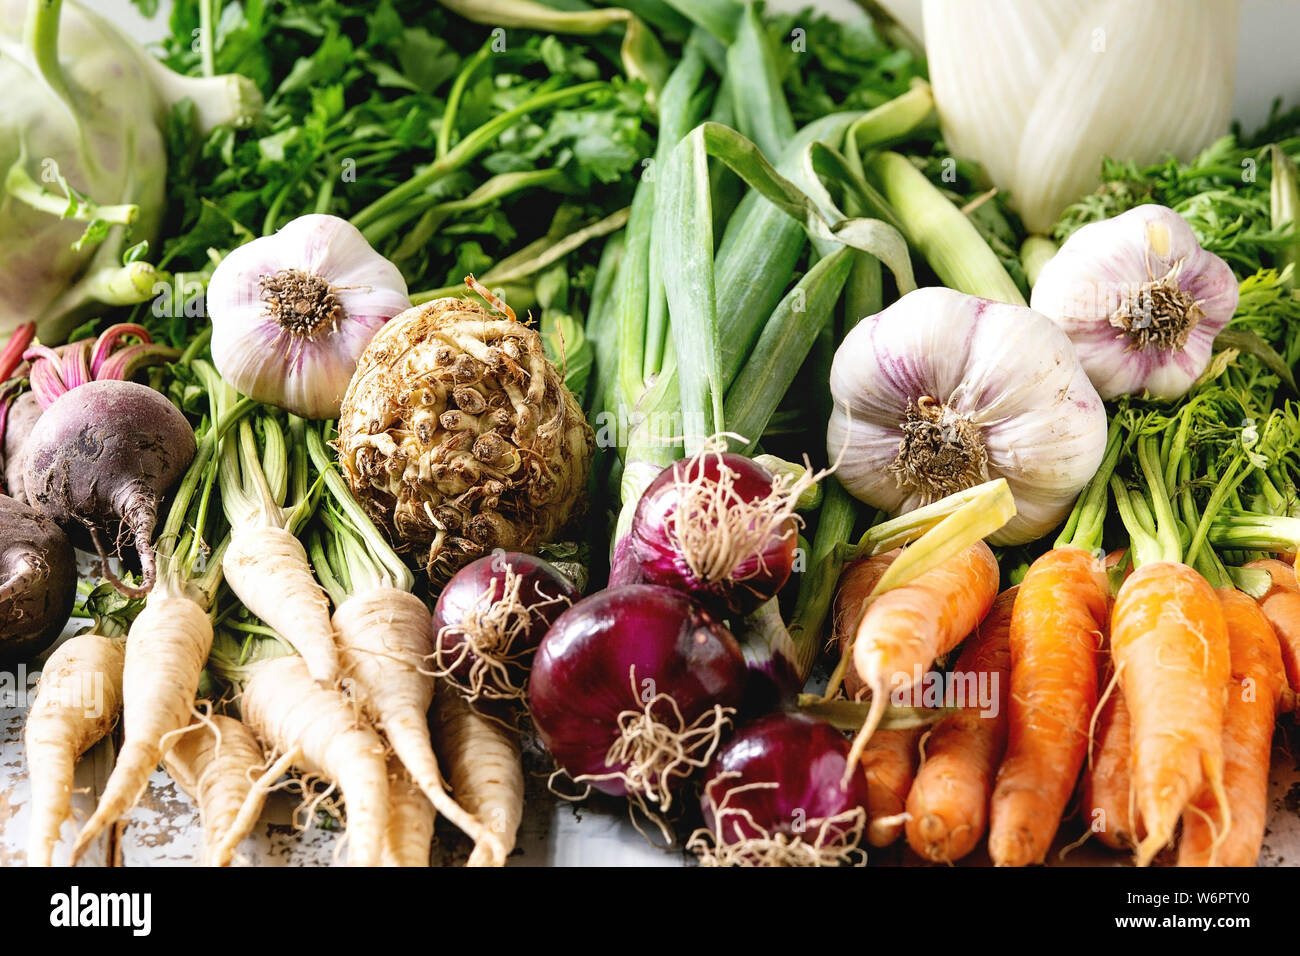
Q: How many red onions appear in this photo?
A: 4